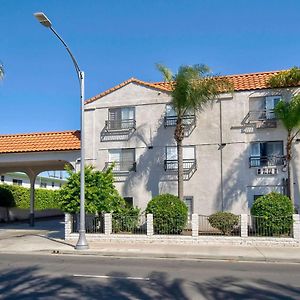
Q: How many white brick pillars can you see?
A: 6